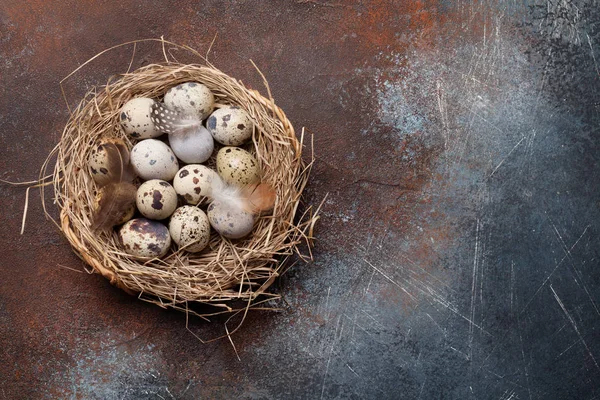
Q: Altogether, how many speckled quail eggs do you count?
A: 13